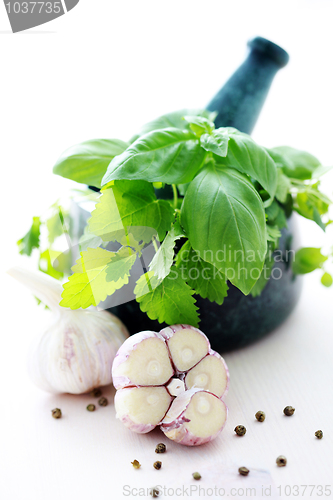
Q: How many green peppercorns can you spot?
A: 15